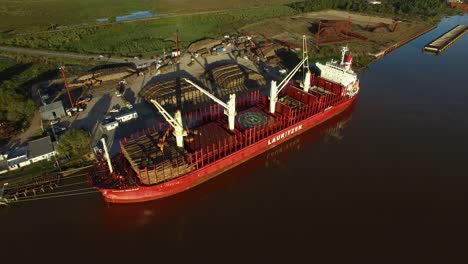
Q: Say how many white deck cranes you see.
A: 4